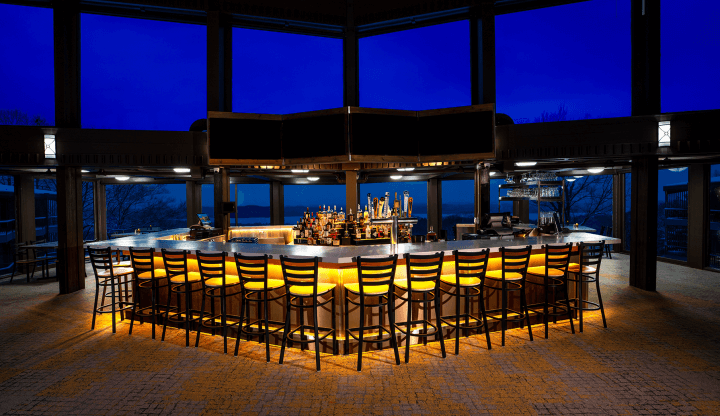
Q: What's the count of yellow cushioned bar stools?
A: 12